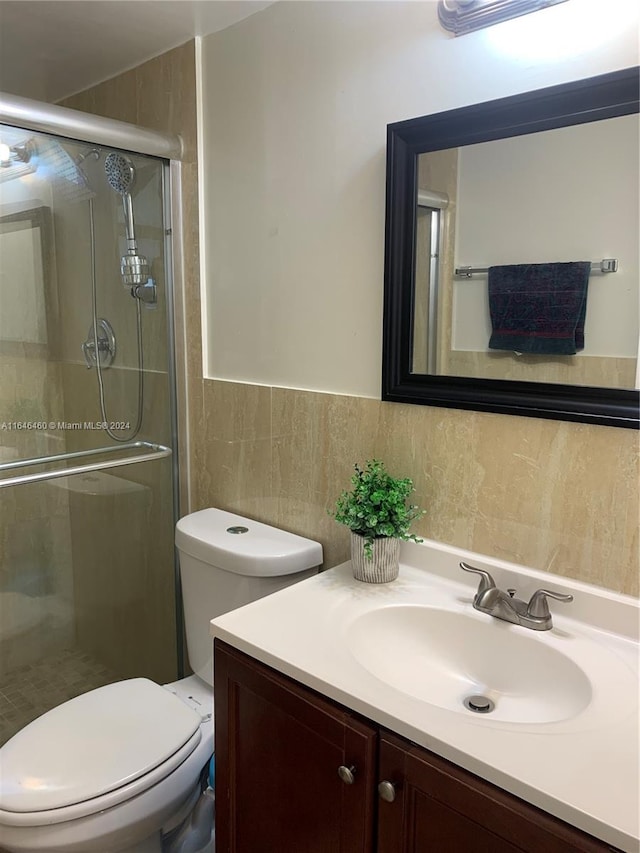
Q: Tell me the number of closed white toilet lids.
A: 1